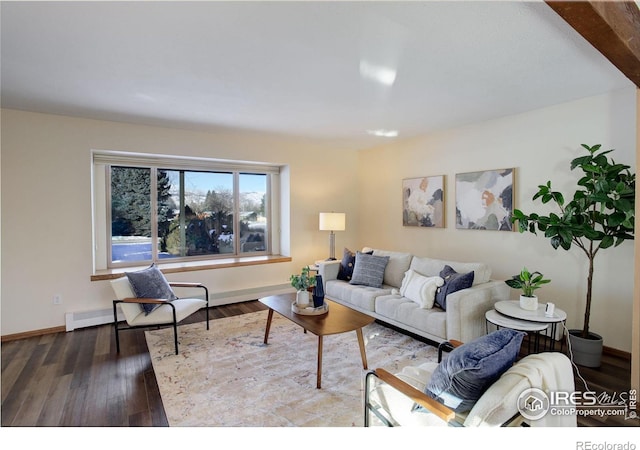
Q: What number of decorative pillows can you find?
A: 6